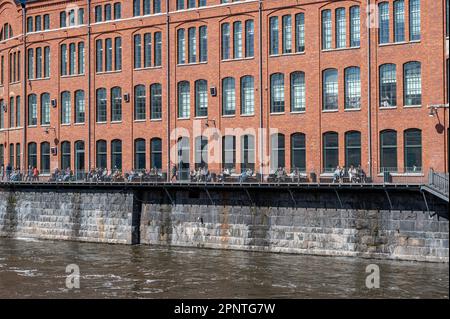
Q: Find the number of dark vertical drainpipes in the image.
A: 5